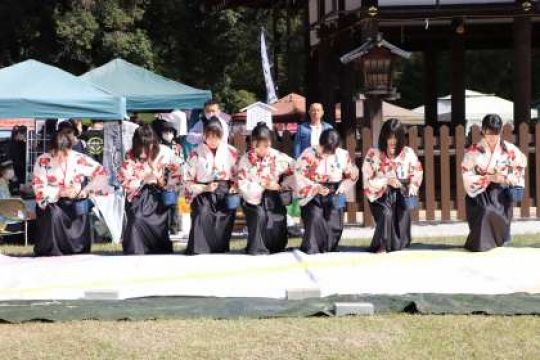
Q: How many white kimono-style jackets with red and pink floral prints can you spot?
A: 7